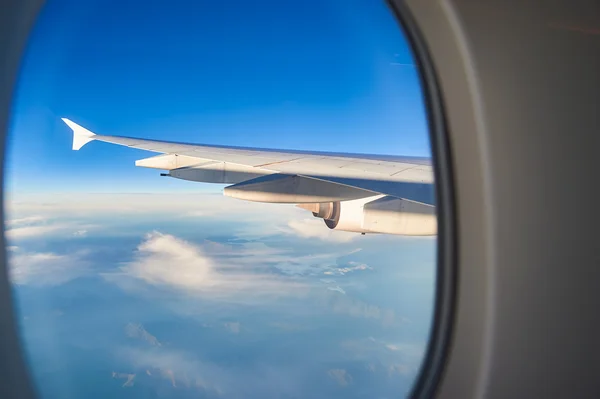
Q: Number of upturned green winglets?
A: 0